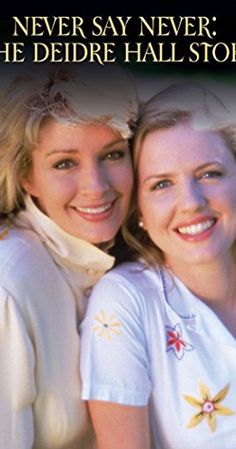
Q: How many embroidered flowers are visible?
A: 3